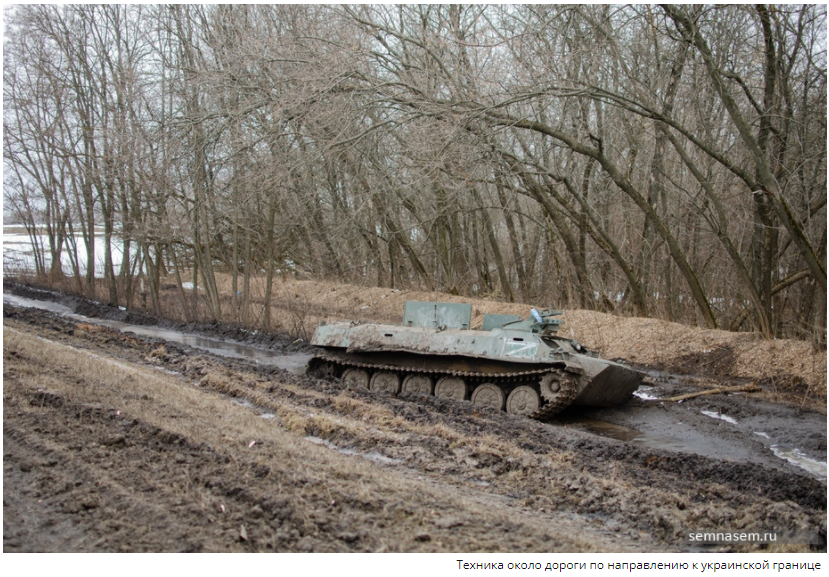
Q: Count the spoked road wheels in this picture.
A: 6